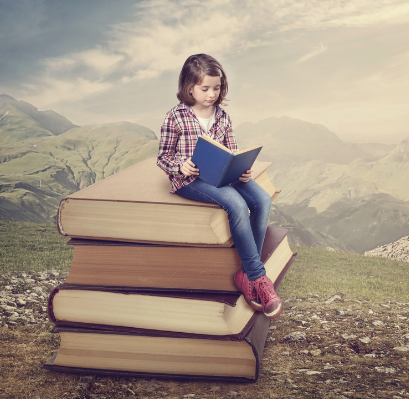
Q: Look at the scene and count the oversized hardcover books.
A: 4